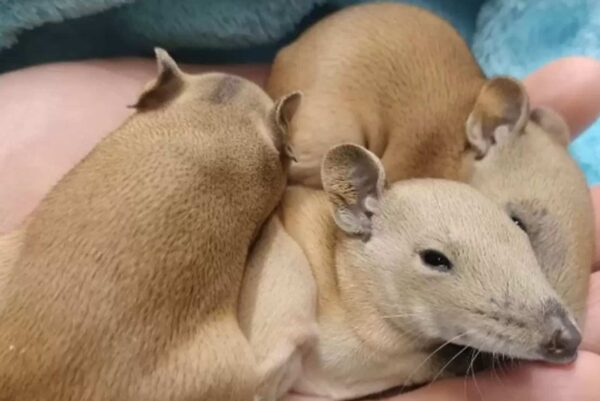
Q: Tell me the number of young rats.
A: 3